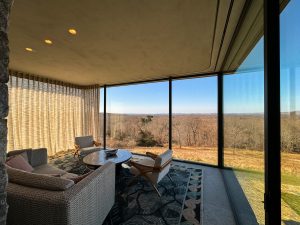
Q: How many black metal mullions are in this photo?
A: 4